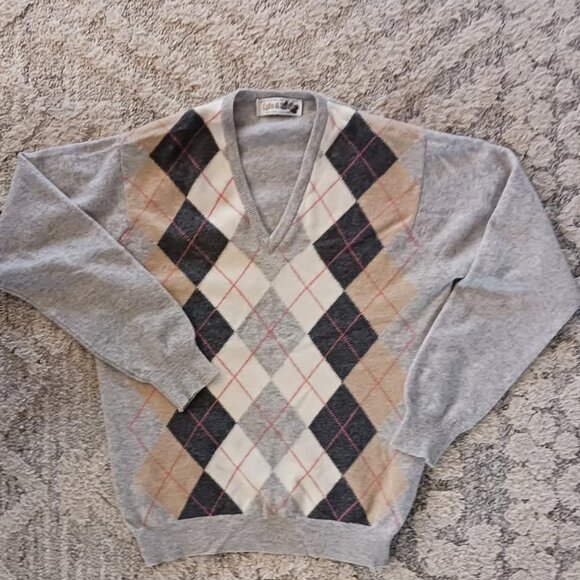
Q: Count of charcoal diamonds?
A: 10